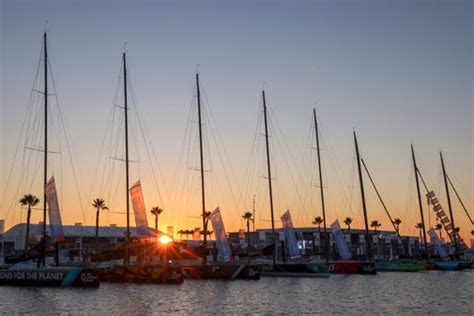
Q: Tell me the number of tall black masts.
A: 8